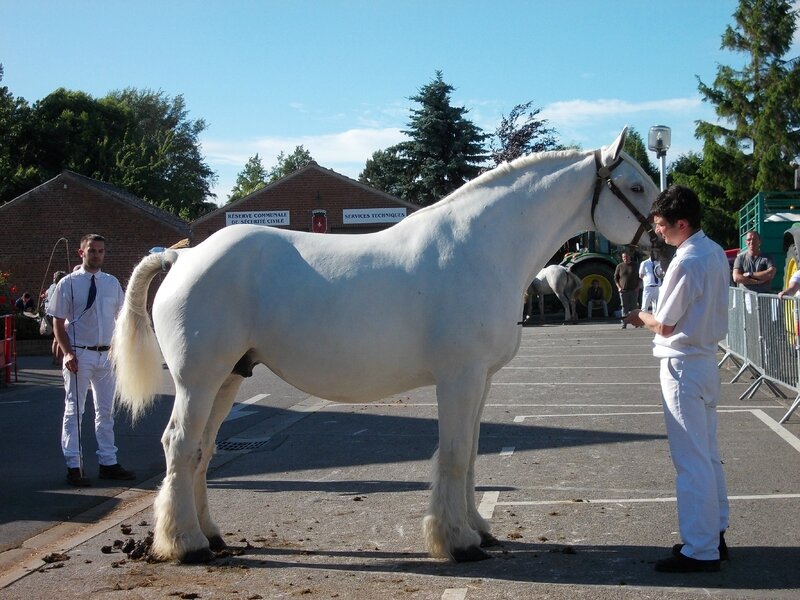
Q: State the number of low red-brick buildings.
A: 2